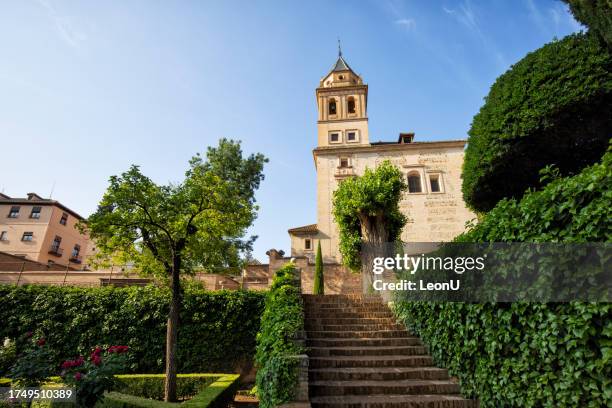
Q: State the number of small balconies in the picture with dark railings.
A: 2